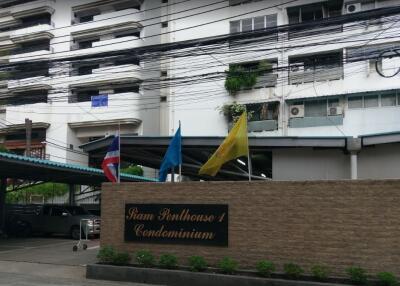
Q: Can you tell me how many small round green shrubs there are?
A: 11